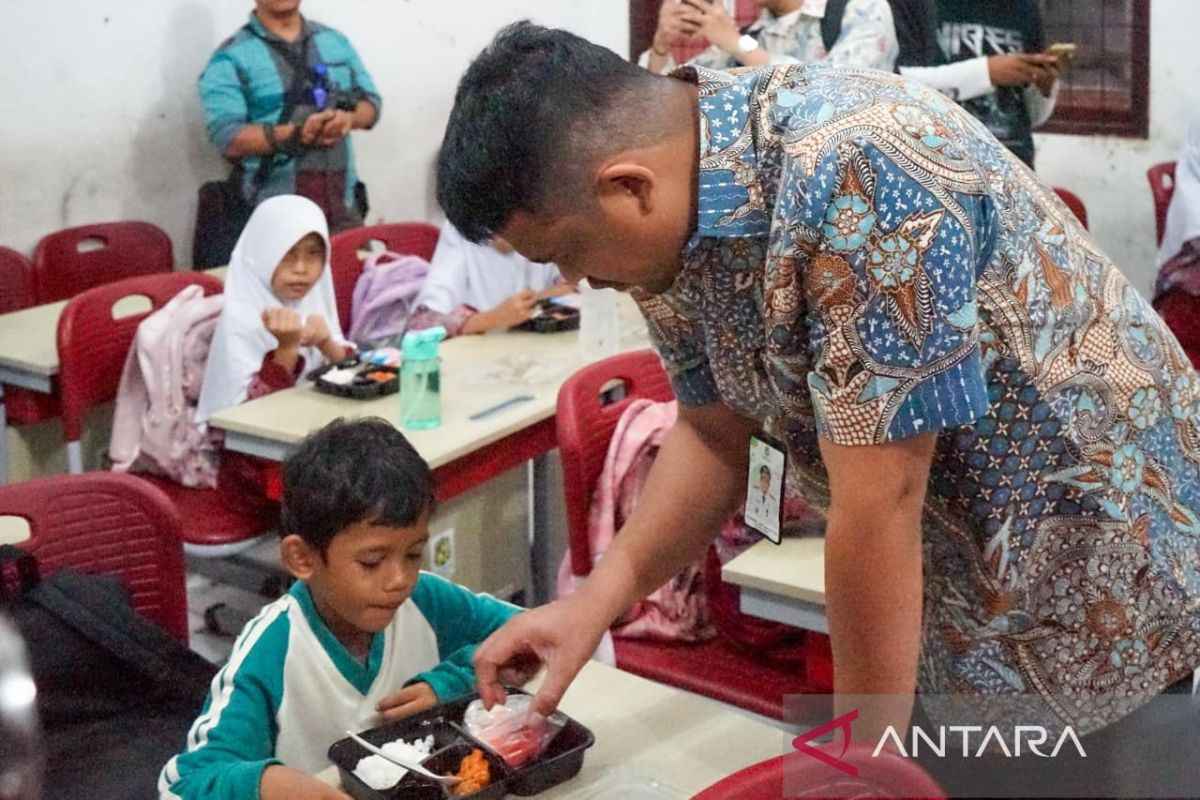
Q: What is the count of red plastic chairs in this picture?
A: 9